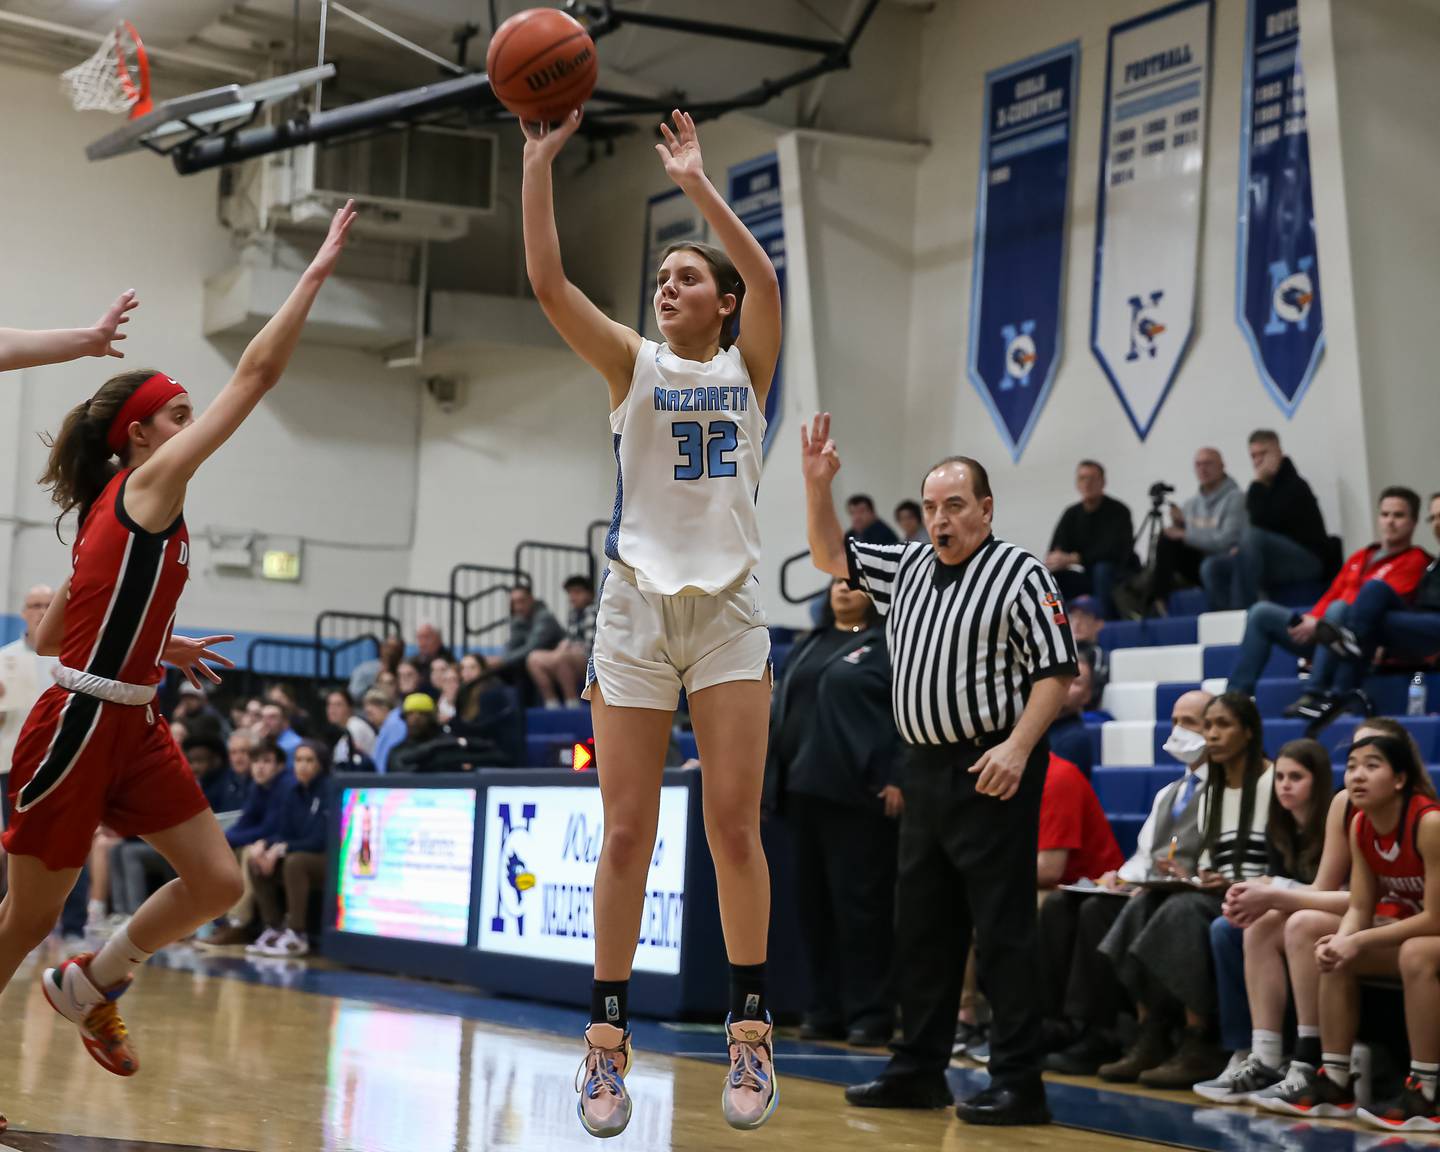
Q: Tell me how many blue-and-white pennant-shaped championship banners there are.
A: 5